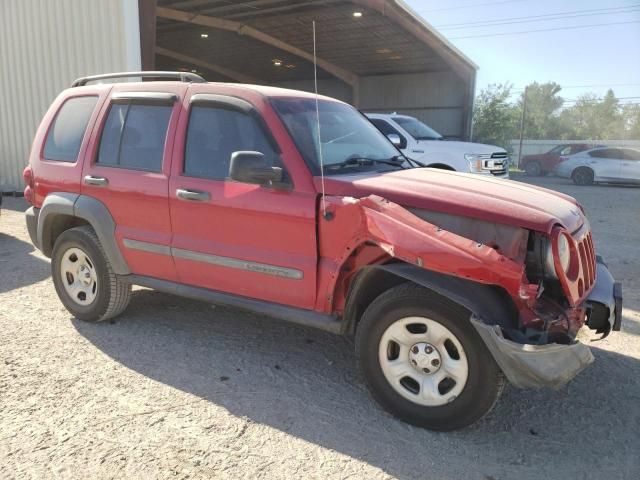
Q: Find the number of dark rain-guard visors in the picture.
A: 2